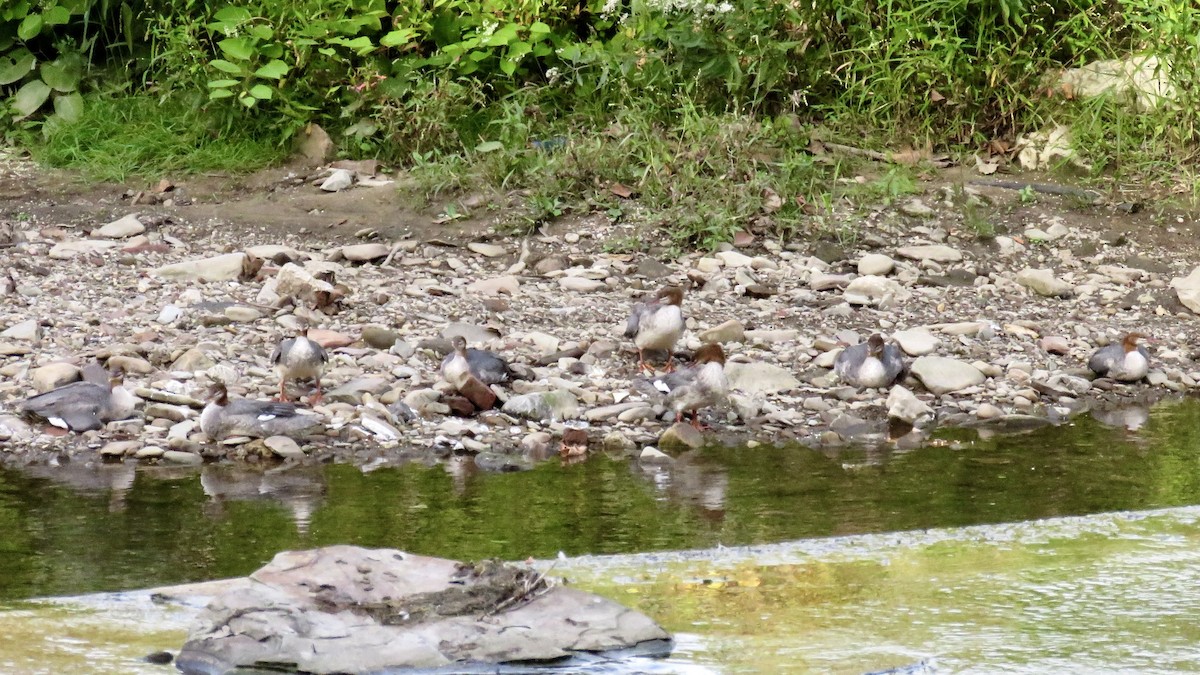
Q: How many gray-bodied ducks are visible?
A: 8